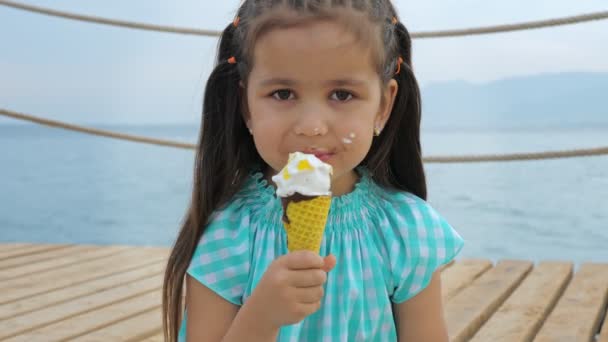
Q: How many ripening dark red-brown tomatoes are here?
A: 0